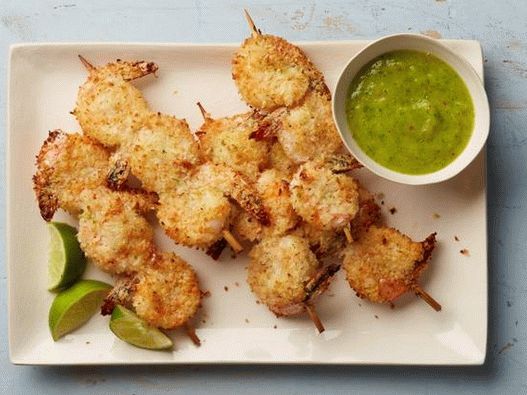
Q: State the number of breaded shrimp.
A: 15